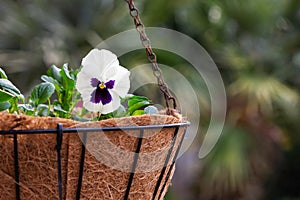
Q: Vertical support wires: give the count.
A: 6